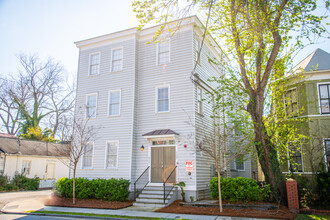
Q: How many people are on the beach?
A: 0